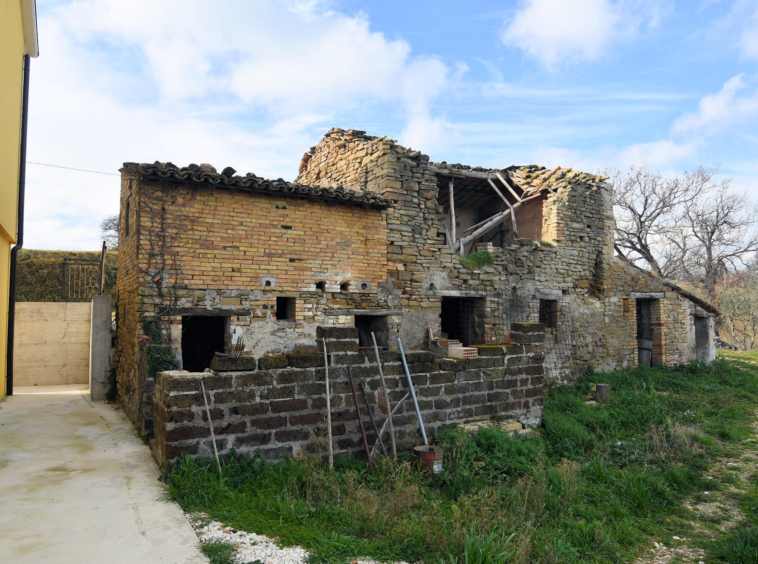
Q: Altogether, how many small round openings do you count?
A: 4